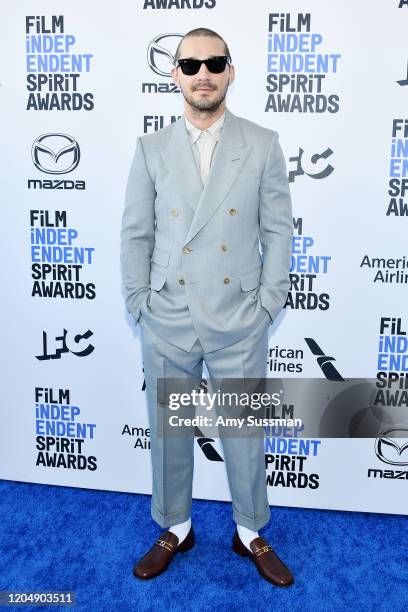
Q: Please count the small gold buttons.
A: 6